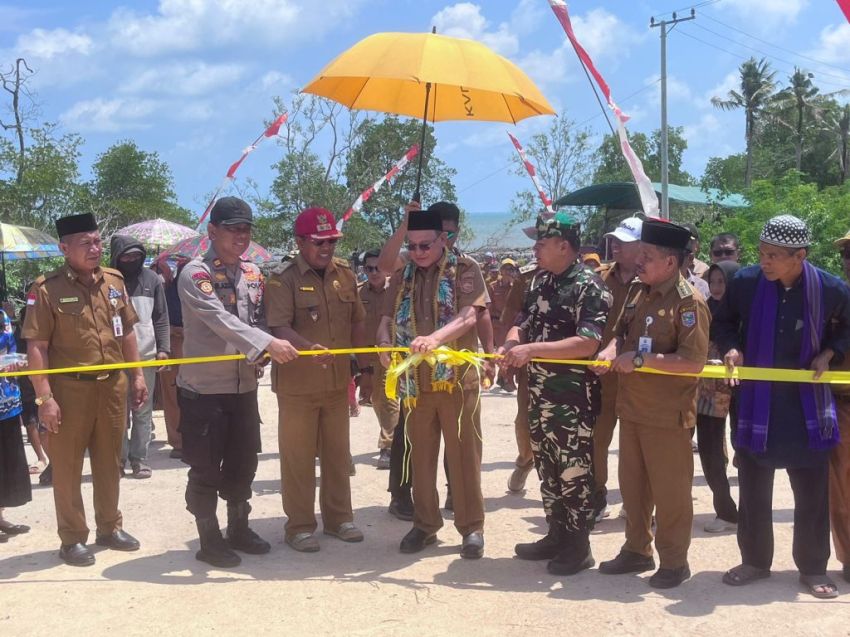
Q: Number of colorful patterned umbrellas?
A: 3